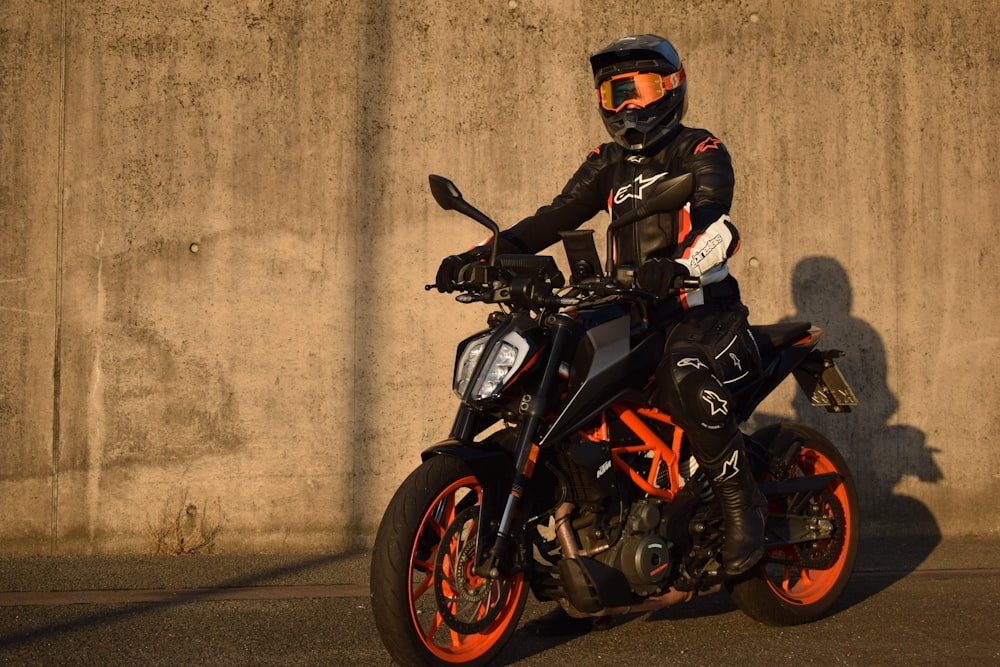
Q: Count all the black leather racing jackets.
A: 1